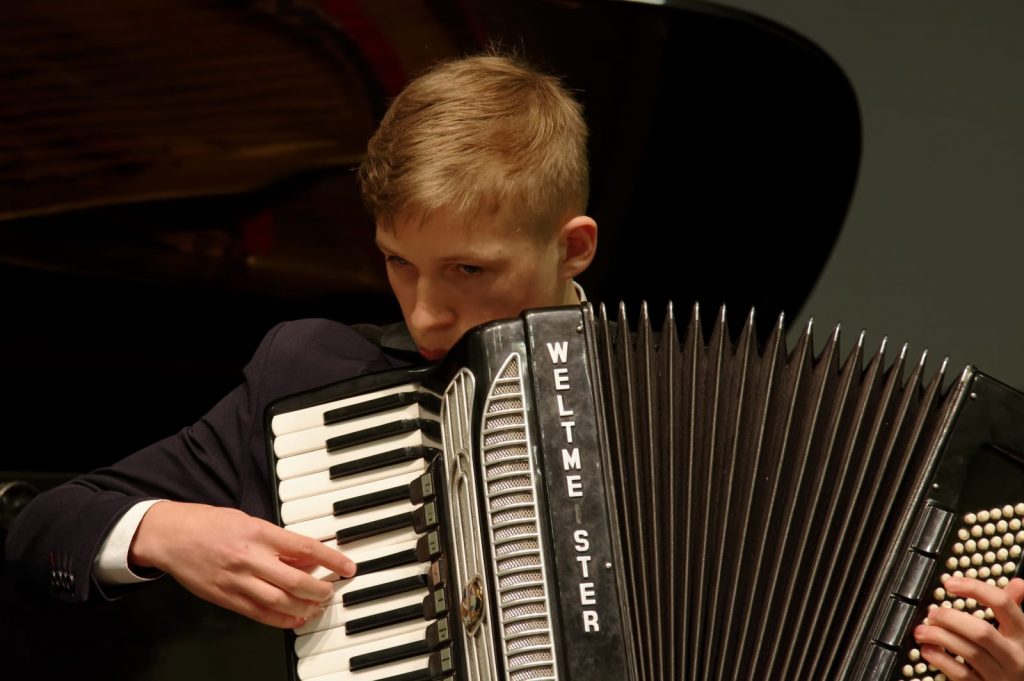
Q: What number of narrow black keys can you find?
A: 10